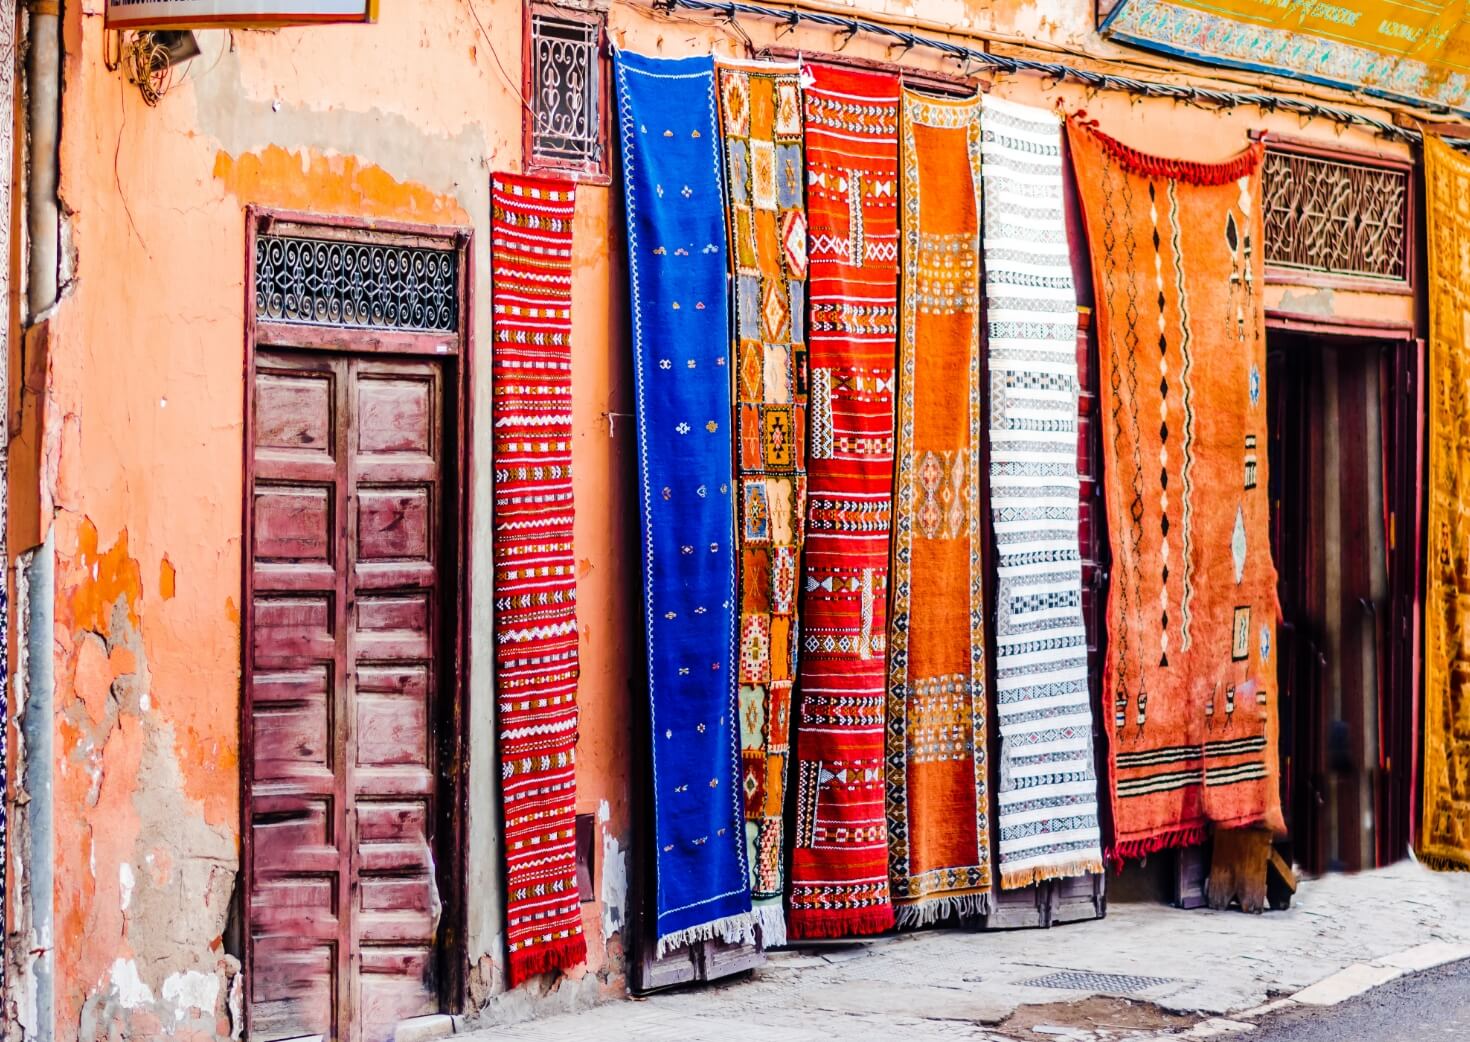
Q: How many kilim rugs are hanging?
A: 8